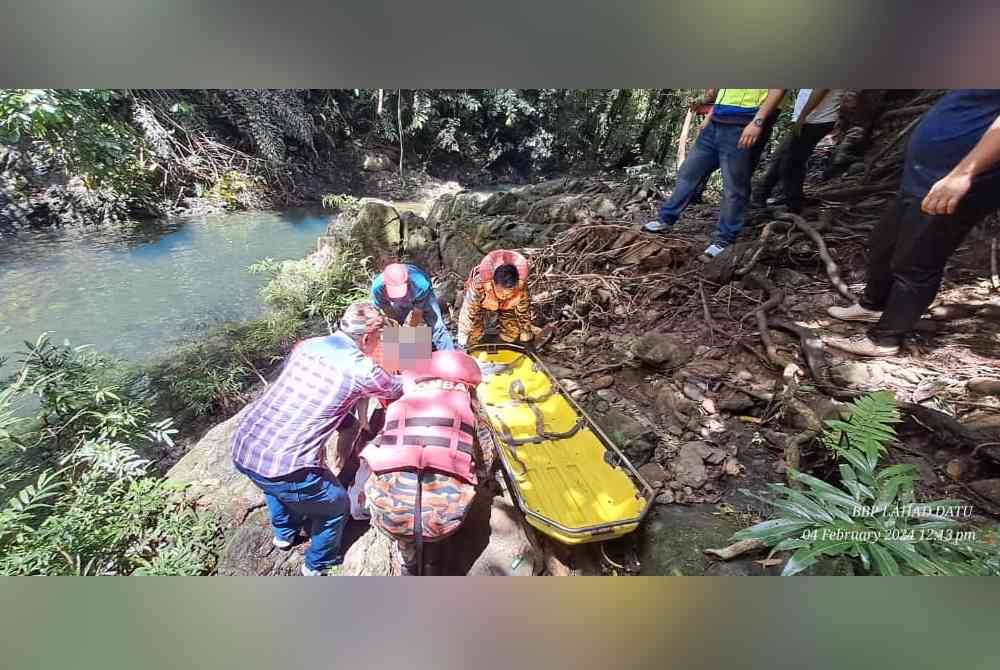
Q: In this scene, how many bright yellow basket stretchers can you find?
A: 1